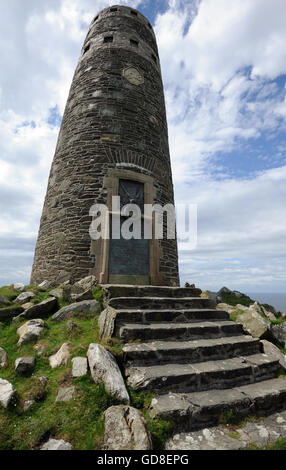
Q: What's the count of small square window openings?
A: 8